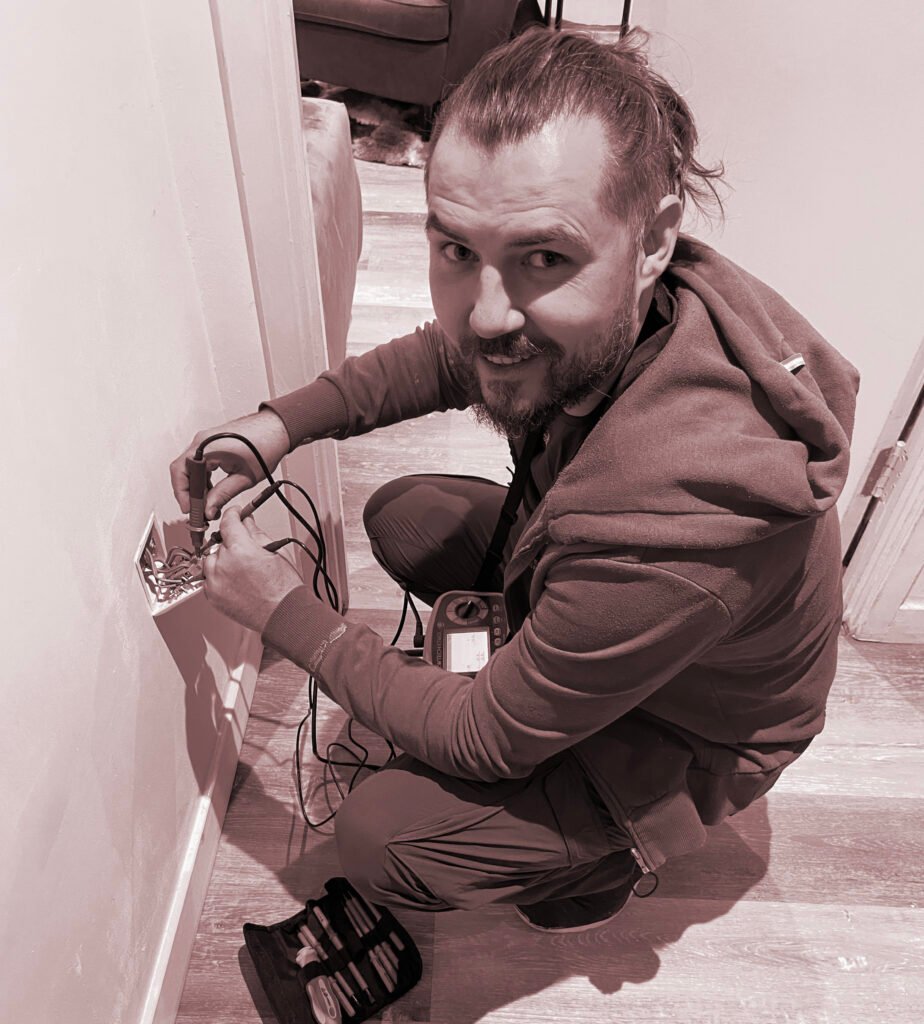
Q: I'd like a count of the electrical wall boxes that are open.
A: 1